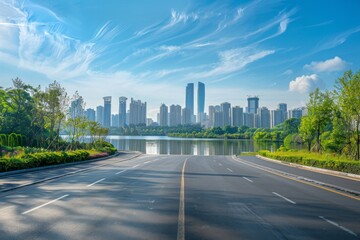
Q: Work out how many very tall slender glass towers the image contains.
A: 2